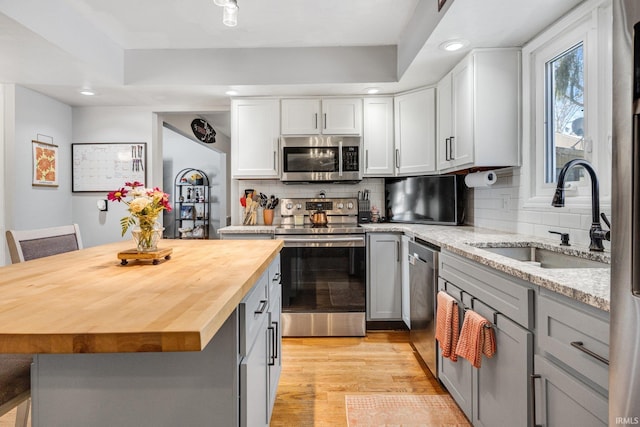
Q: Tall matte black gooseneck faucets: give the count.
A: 1